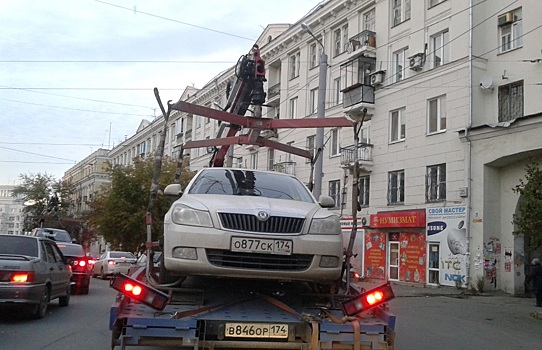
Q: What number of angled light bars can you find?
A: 2